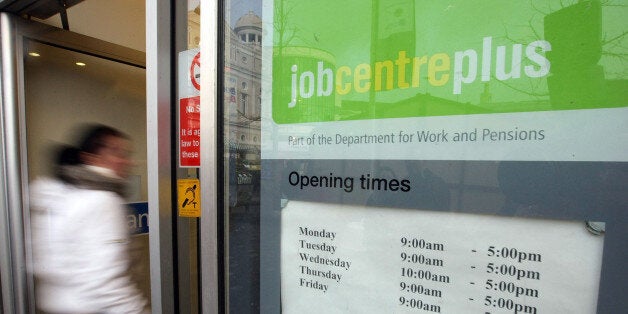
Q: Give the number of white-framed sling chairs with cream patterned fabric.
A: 0